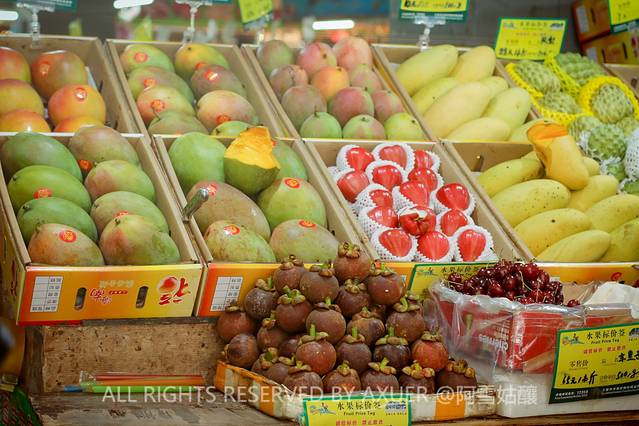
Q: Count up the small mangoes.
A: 12